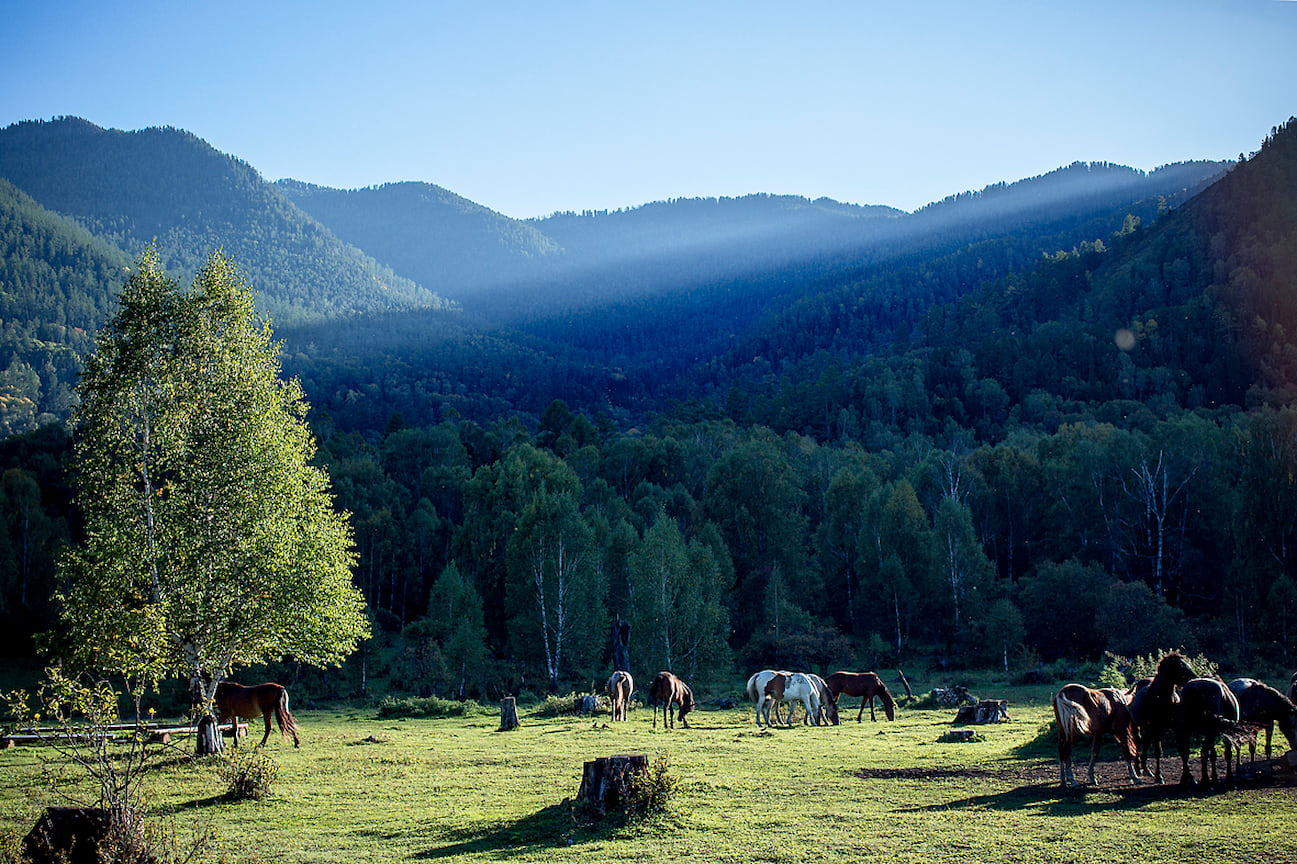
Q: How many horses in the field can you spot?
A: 11